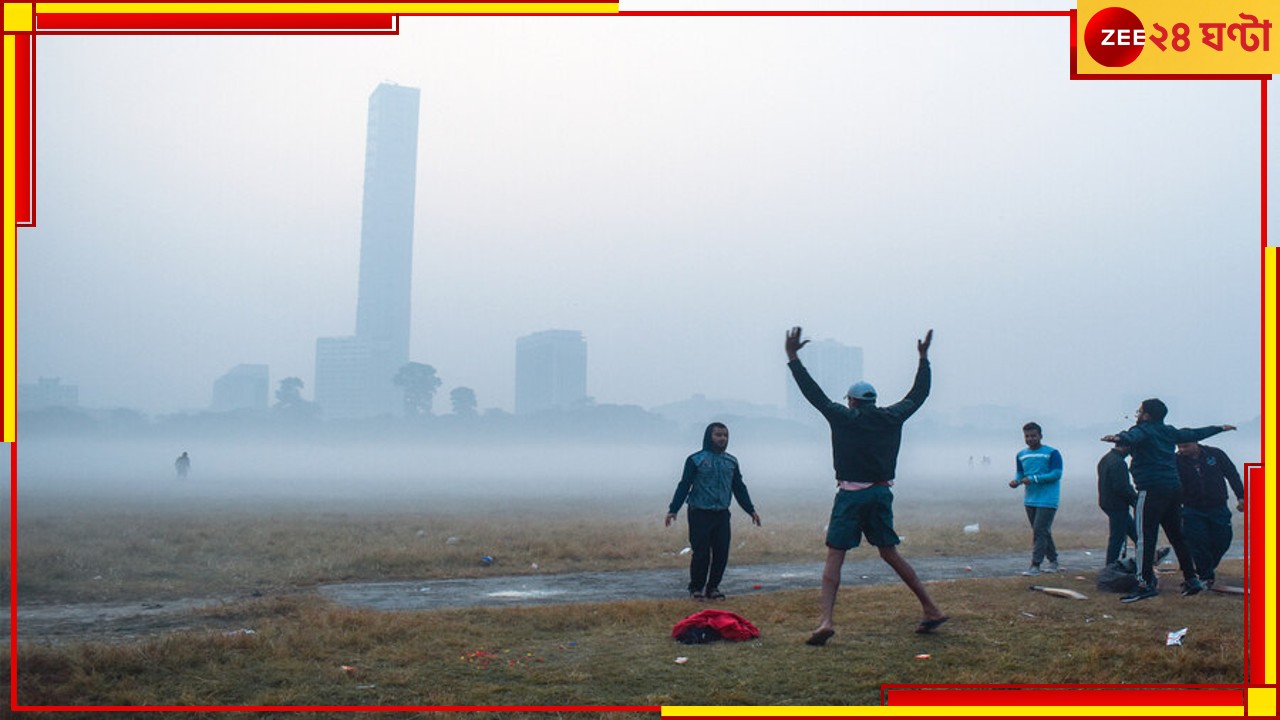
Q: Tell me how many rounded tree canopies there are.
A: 3